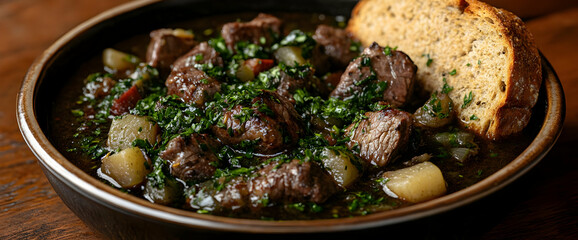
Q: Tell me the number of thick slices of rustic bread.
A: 1